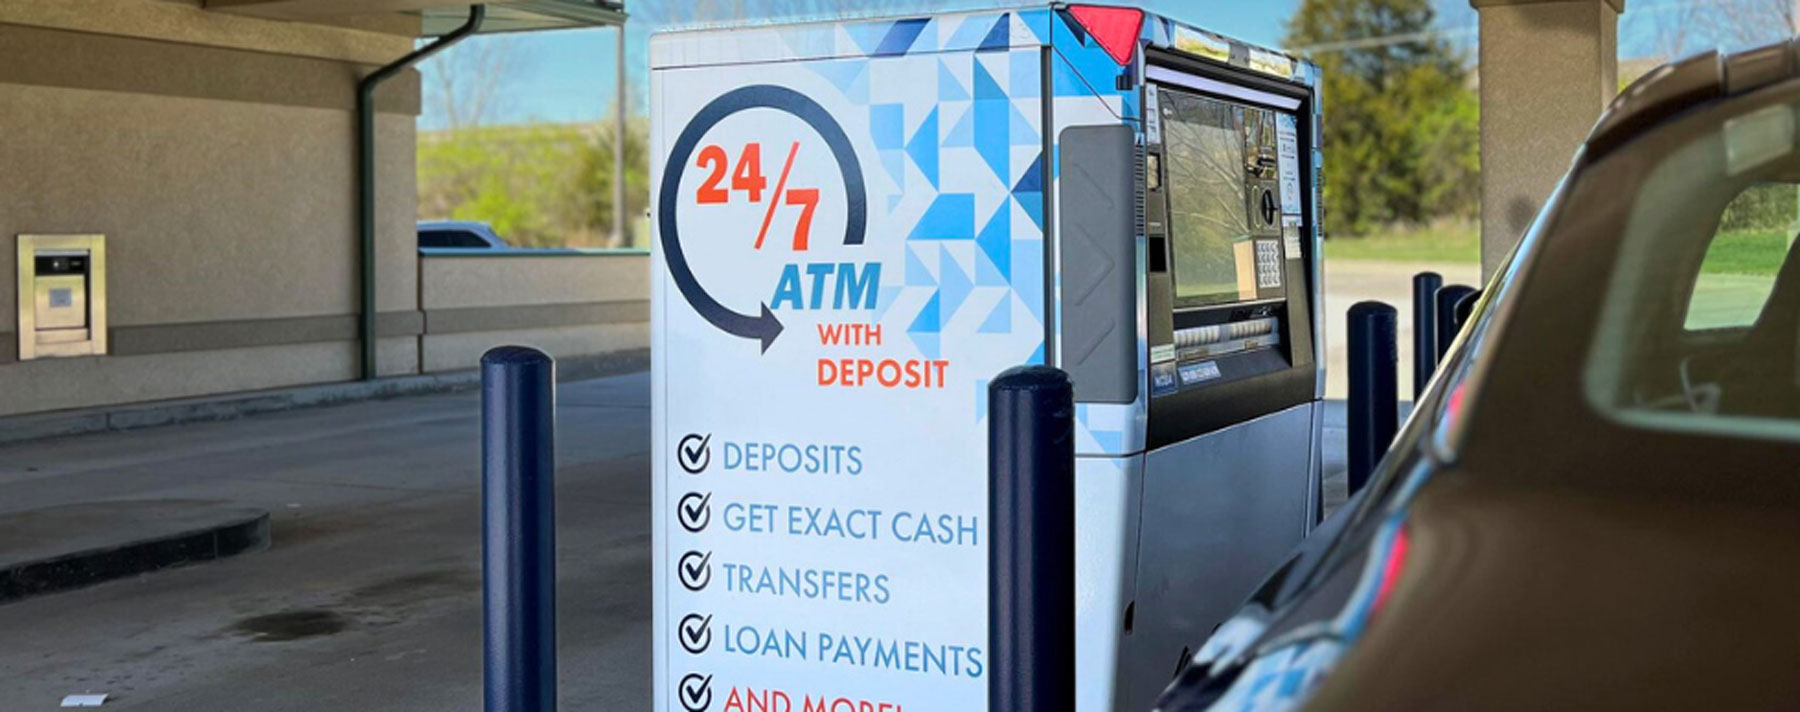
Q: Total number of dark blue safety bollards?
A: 5